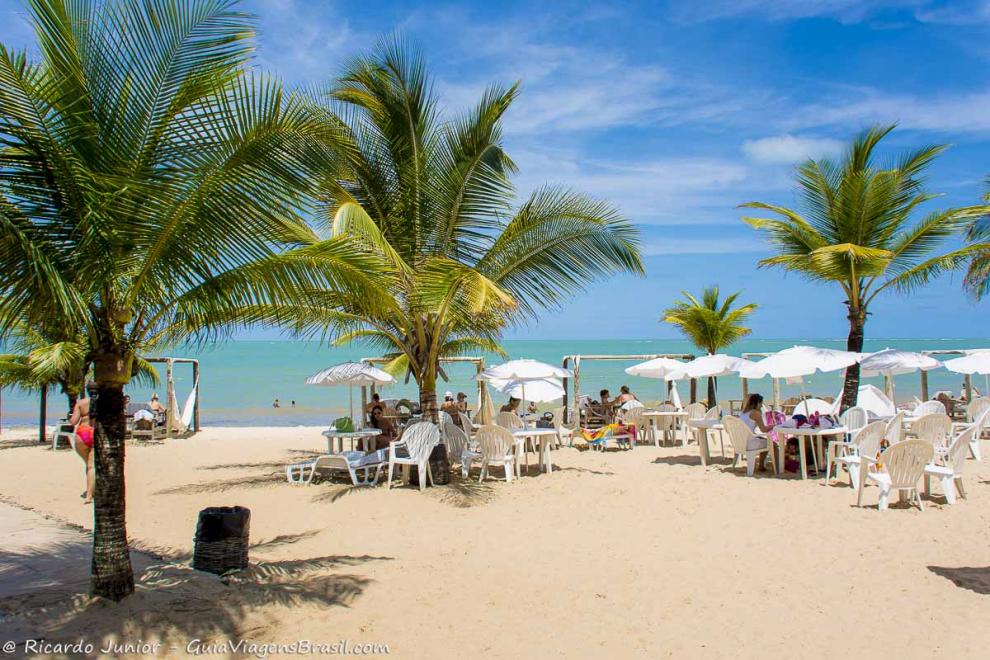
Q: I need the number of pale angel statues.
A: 0